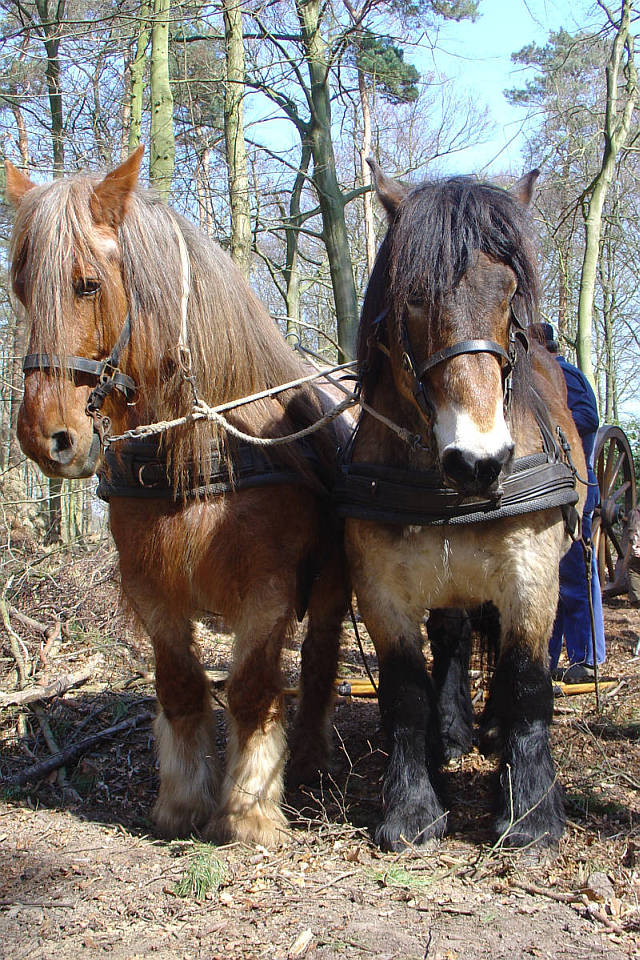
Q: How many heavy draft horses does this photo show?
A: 2